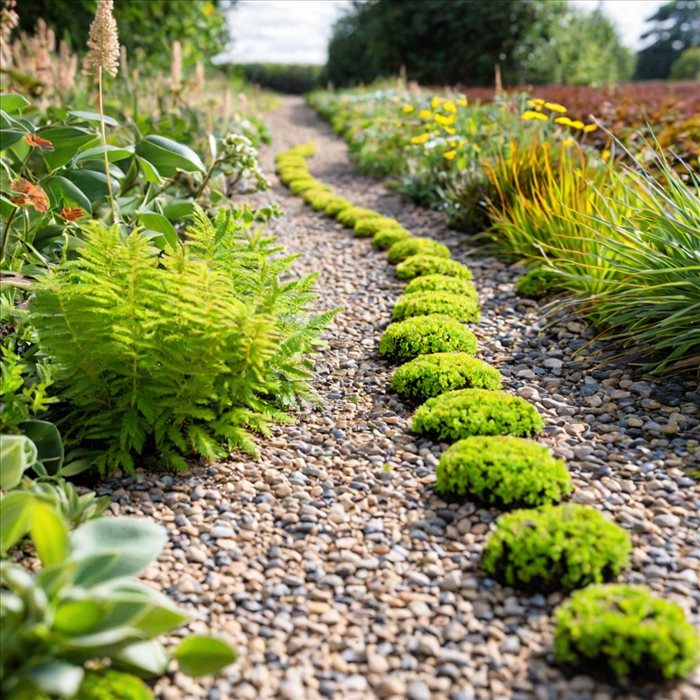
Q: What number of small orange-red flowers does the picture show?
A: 3